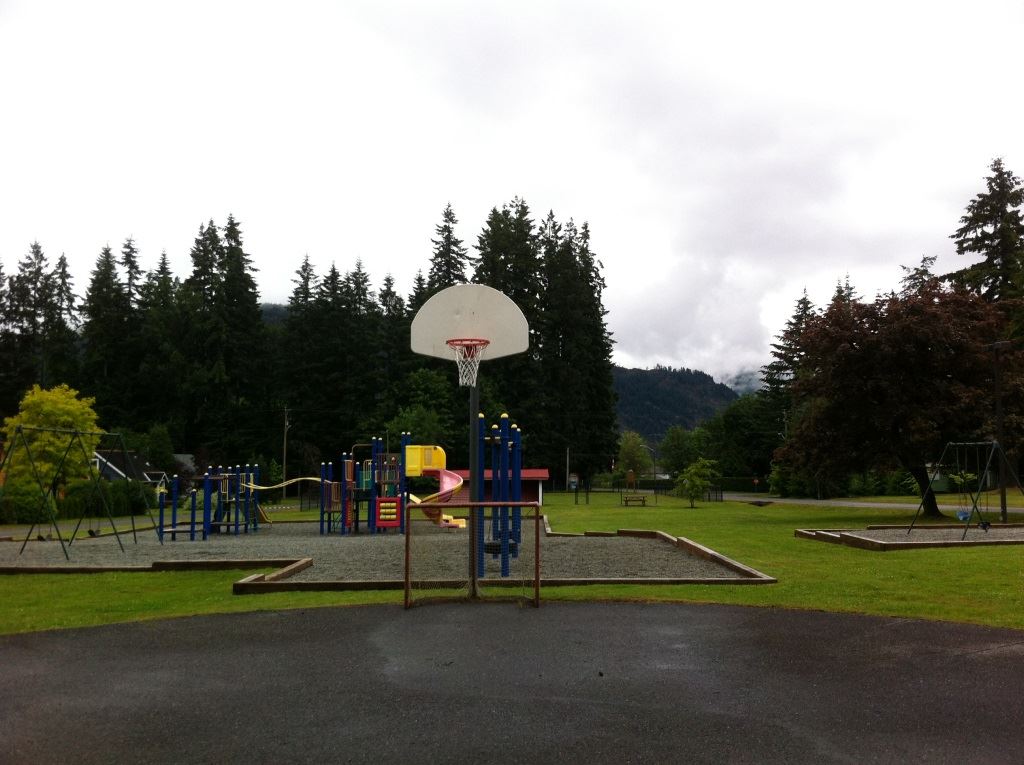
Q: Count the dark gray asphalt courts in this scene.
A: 1